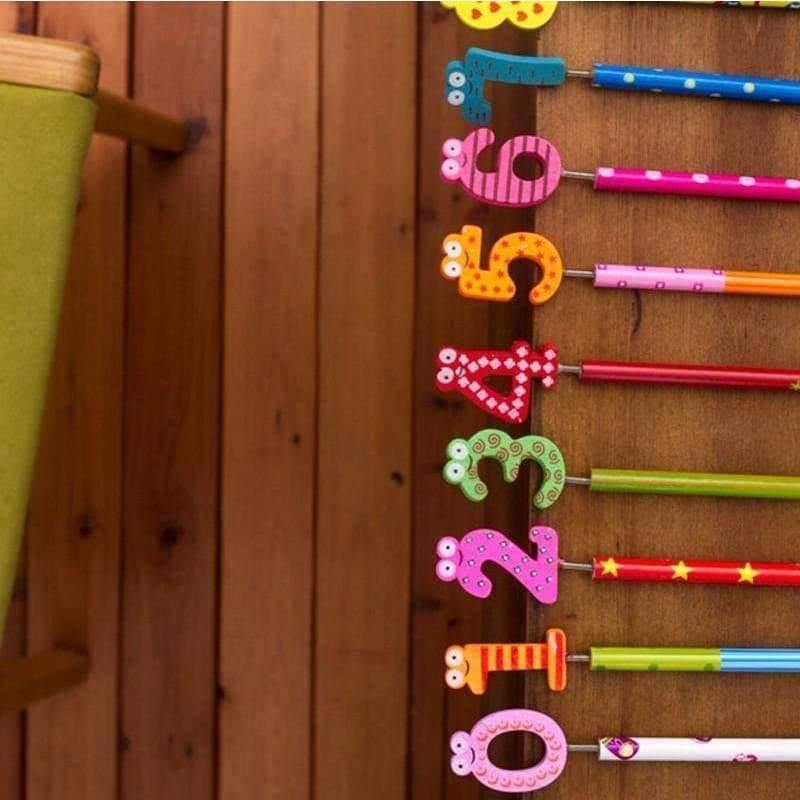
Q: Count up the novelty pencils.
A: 9